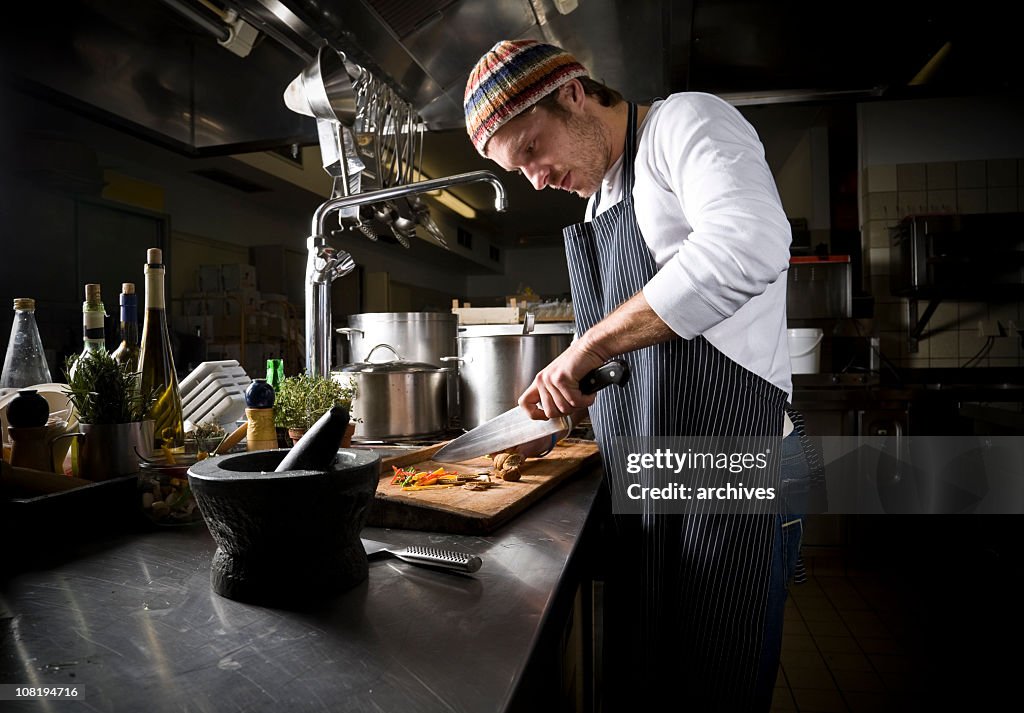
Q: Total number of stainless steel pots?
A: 3